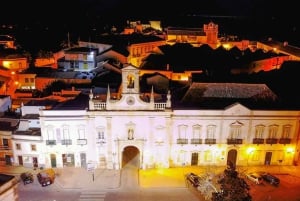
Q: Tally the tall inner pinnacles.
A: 2